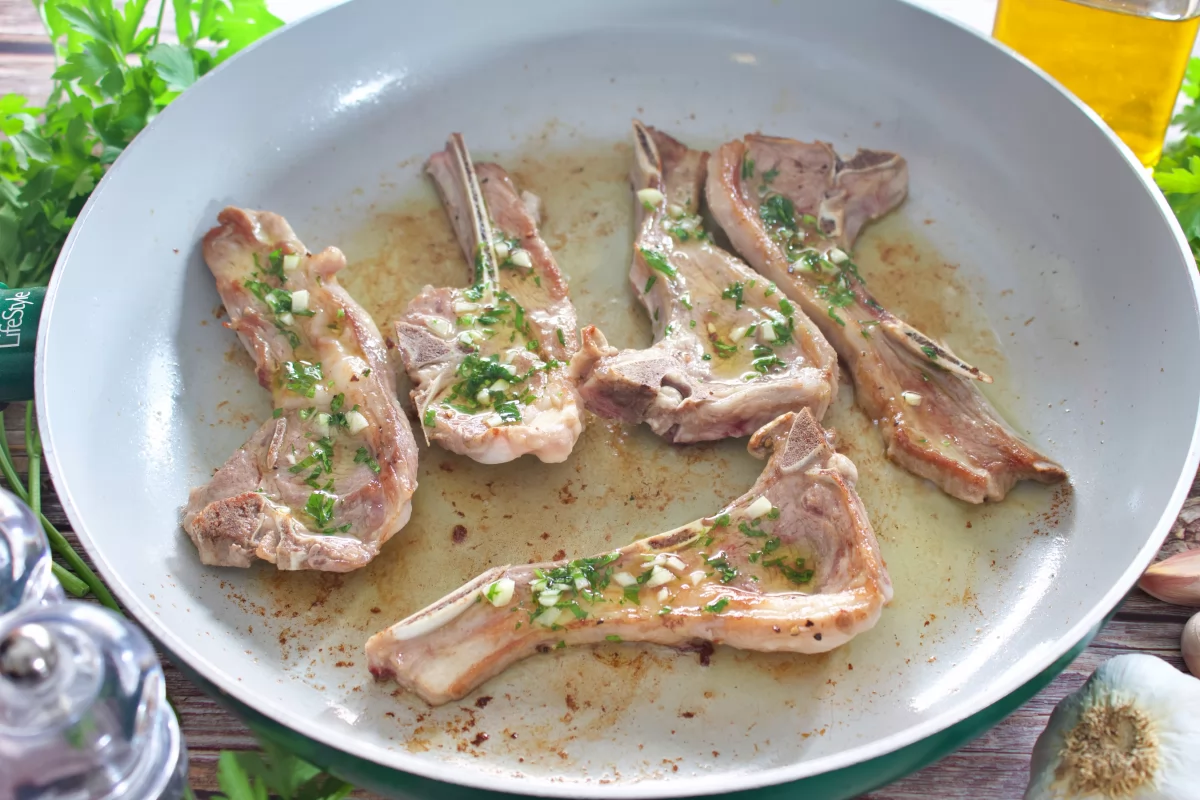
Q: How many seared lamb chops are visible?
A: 5